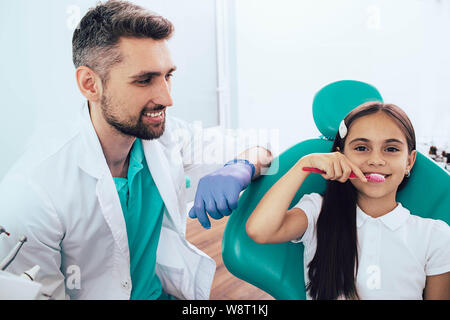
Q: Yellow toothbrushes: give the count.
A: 0